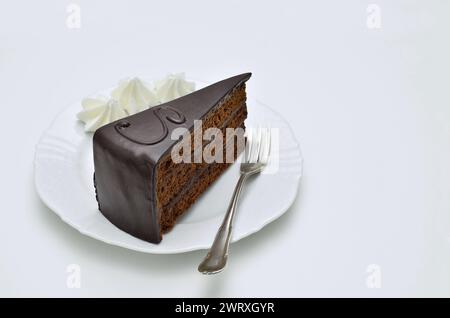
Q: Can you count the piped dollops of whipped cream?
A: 3